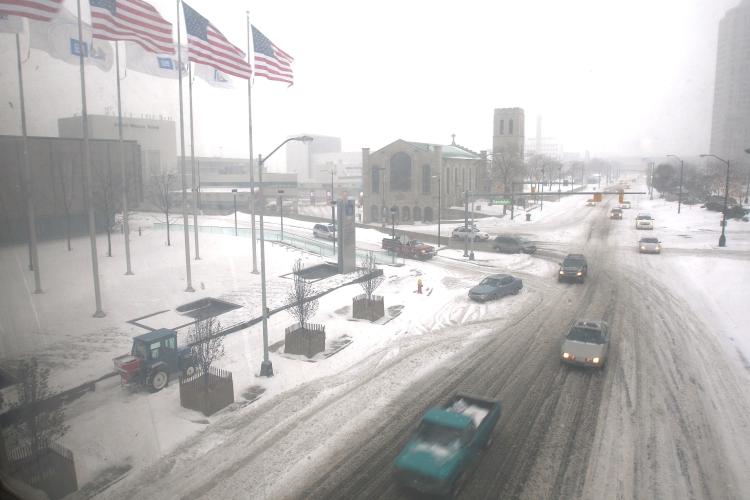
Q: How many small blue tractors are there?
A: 1